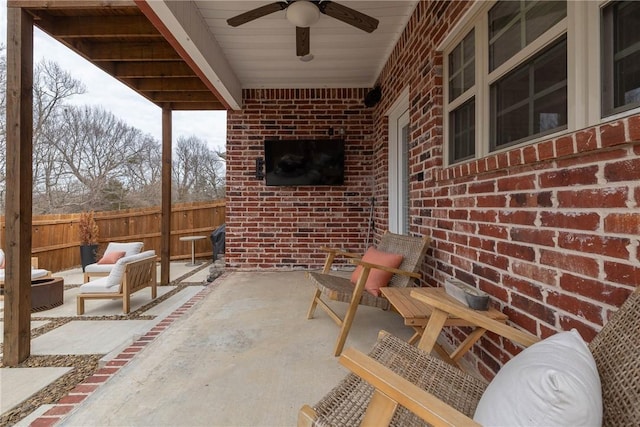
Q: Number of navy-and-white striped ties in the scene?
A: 0